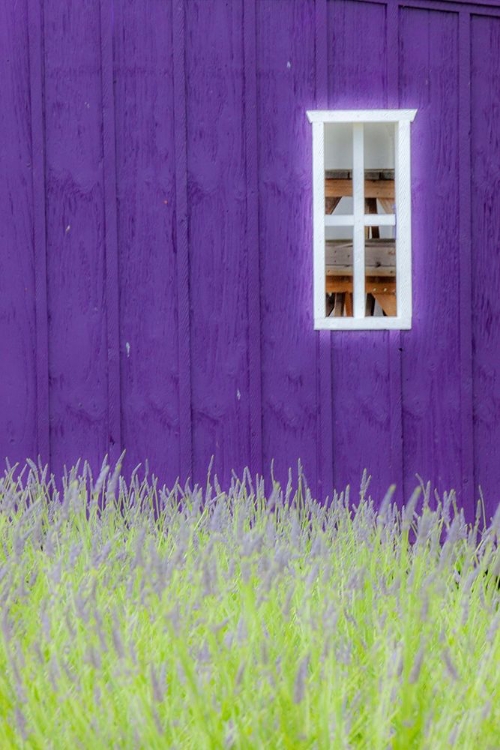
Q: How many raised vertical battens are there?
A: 7